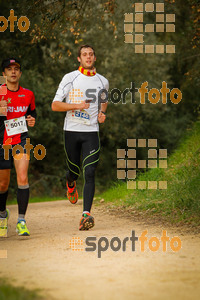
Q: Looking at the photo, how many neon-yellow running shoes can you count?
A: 2